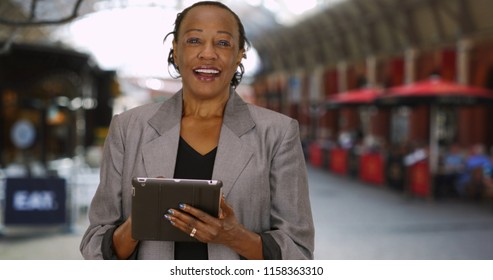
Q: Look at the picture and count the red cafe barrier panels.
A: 4